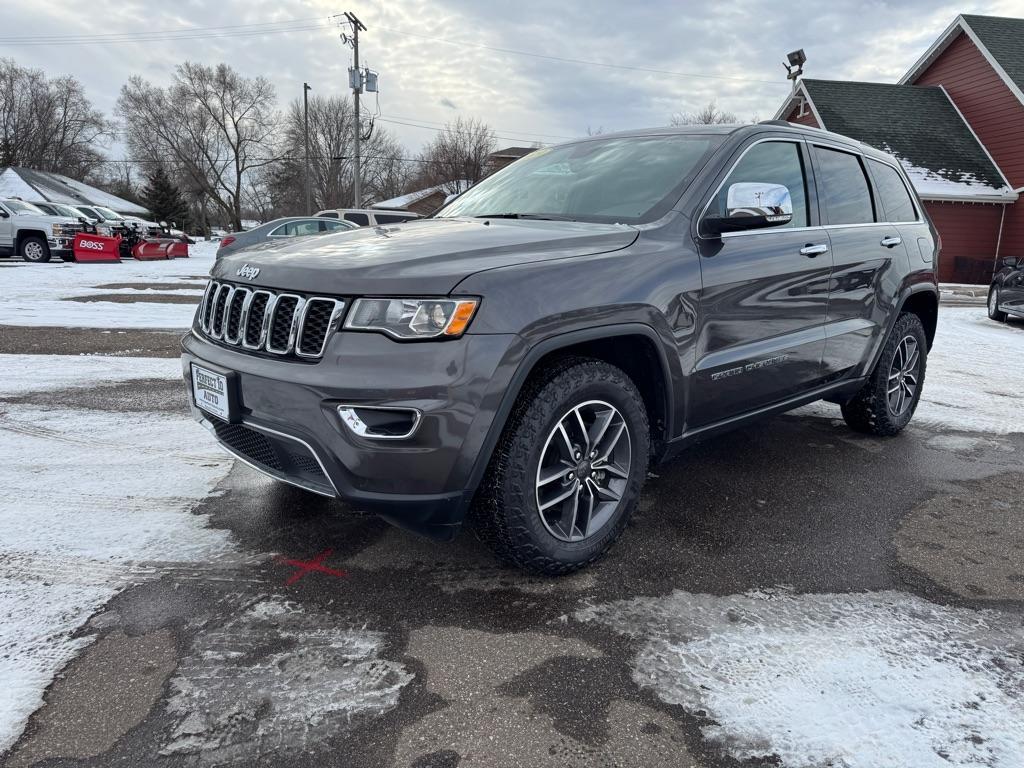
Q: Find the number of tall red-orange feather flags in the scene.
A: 0